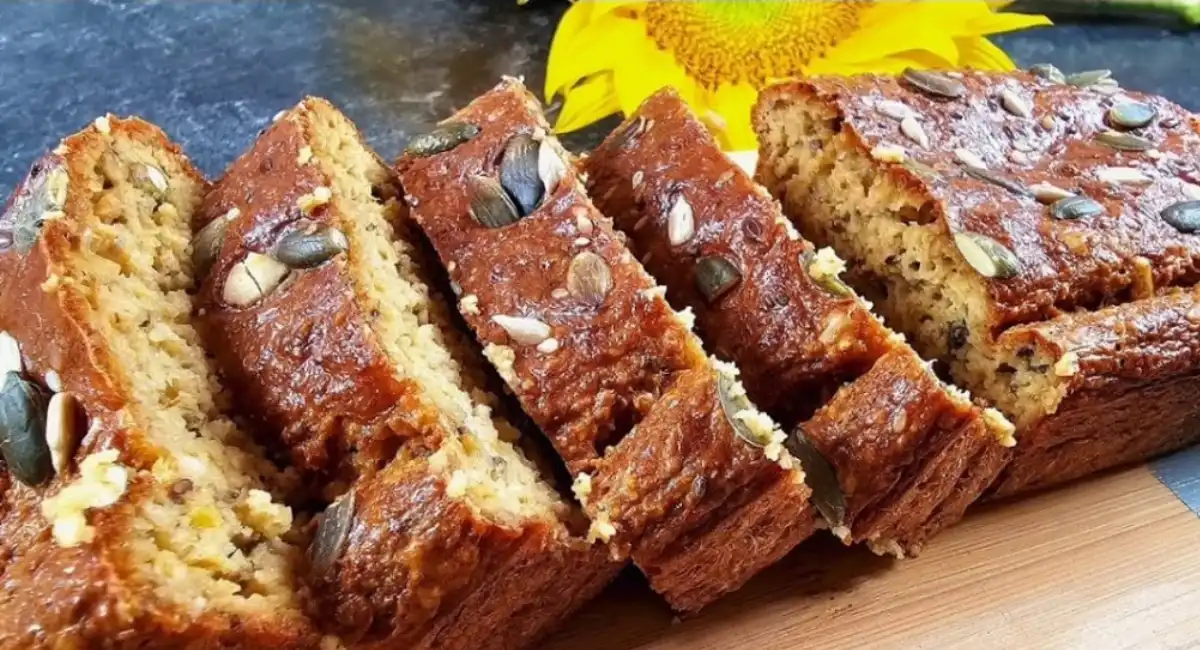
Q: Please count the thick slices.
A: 4